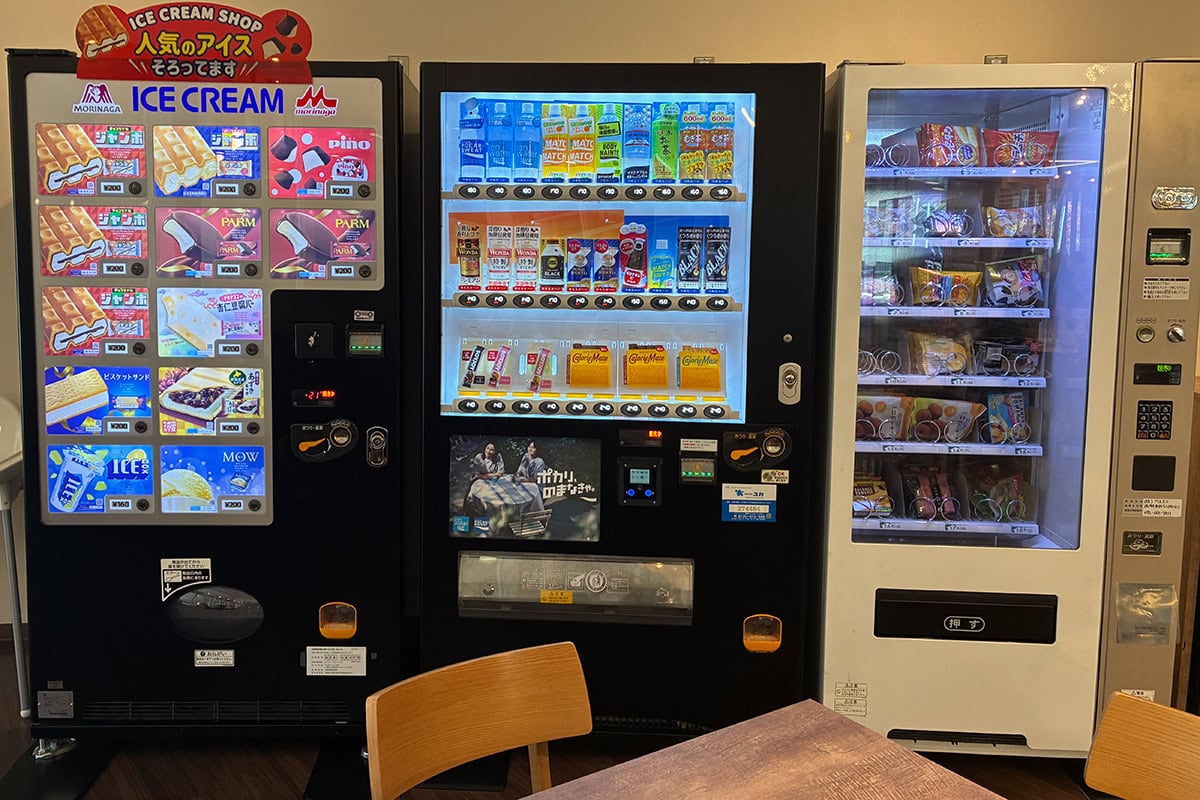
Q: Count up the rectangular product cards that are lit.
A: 12